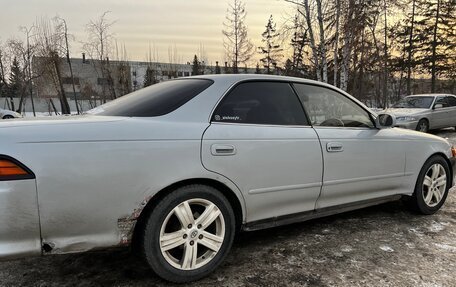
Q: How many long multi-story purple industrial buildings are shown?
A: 0